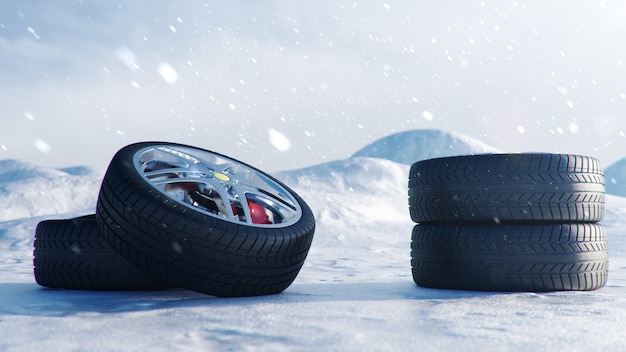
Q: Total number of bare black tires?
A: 3